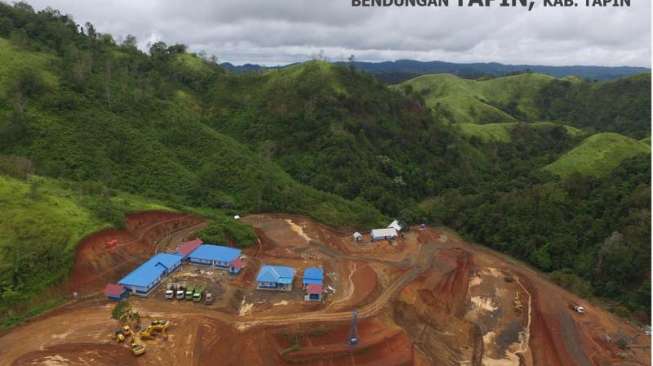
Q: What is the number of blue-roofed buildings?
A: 4